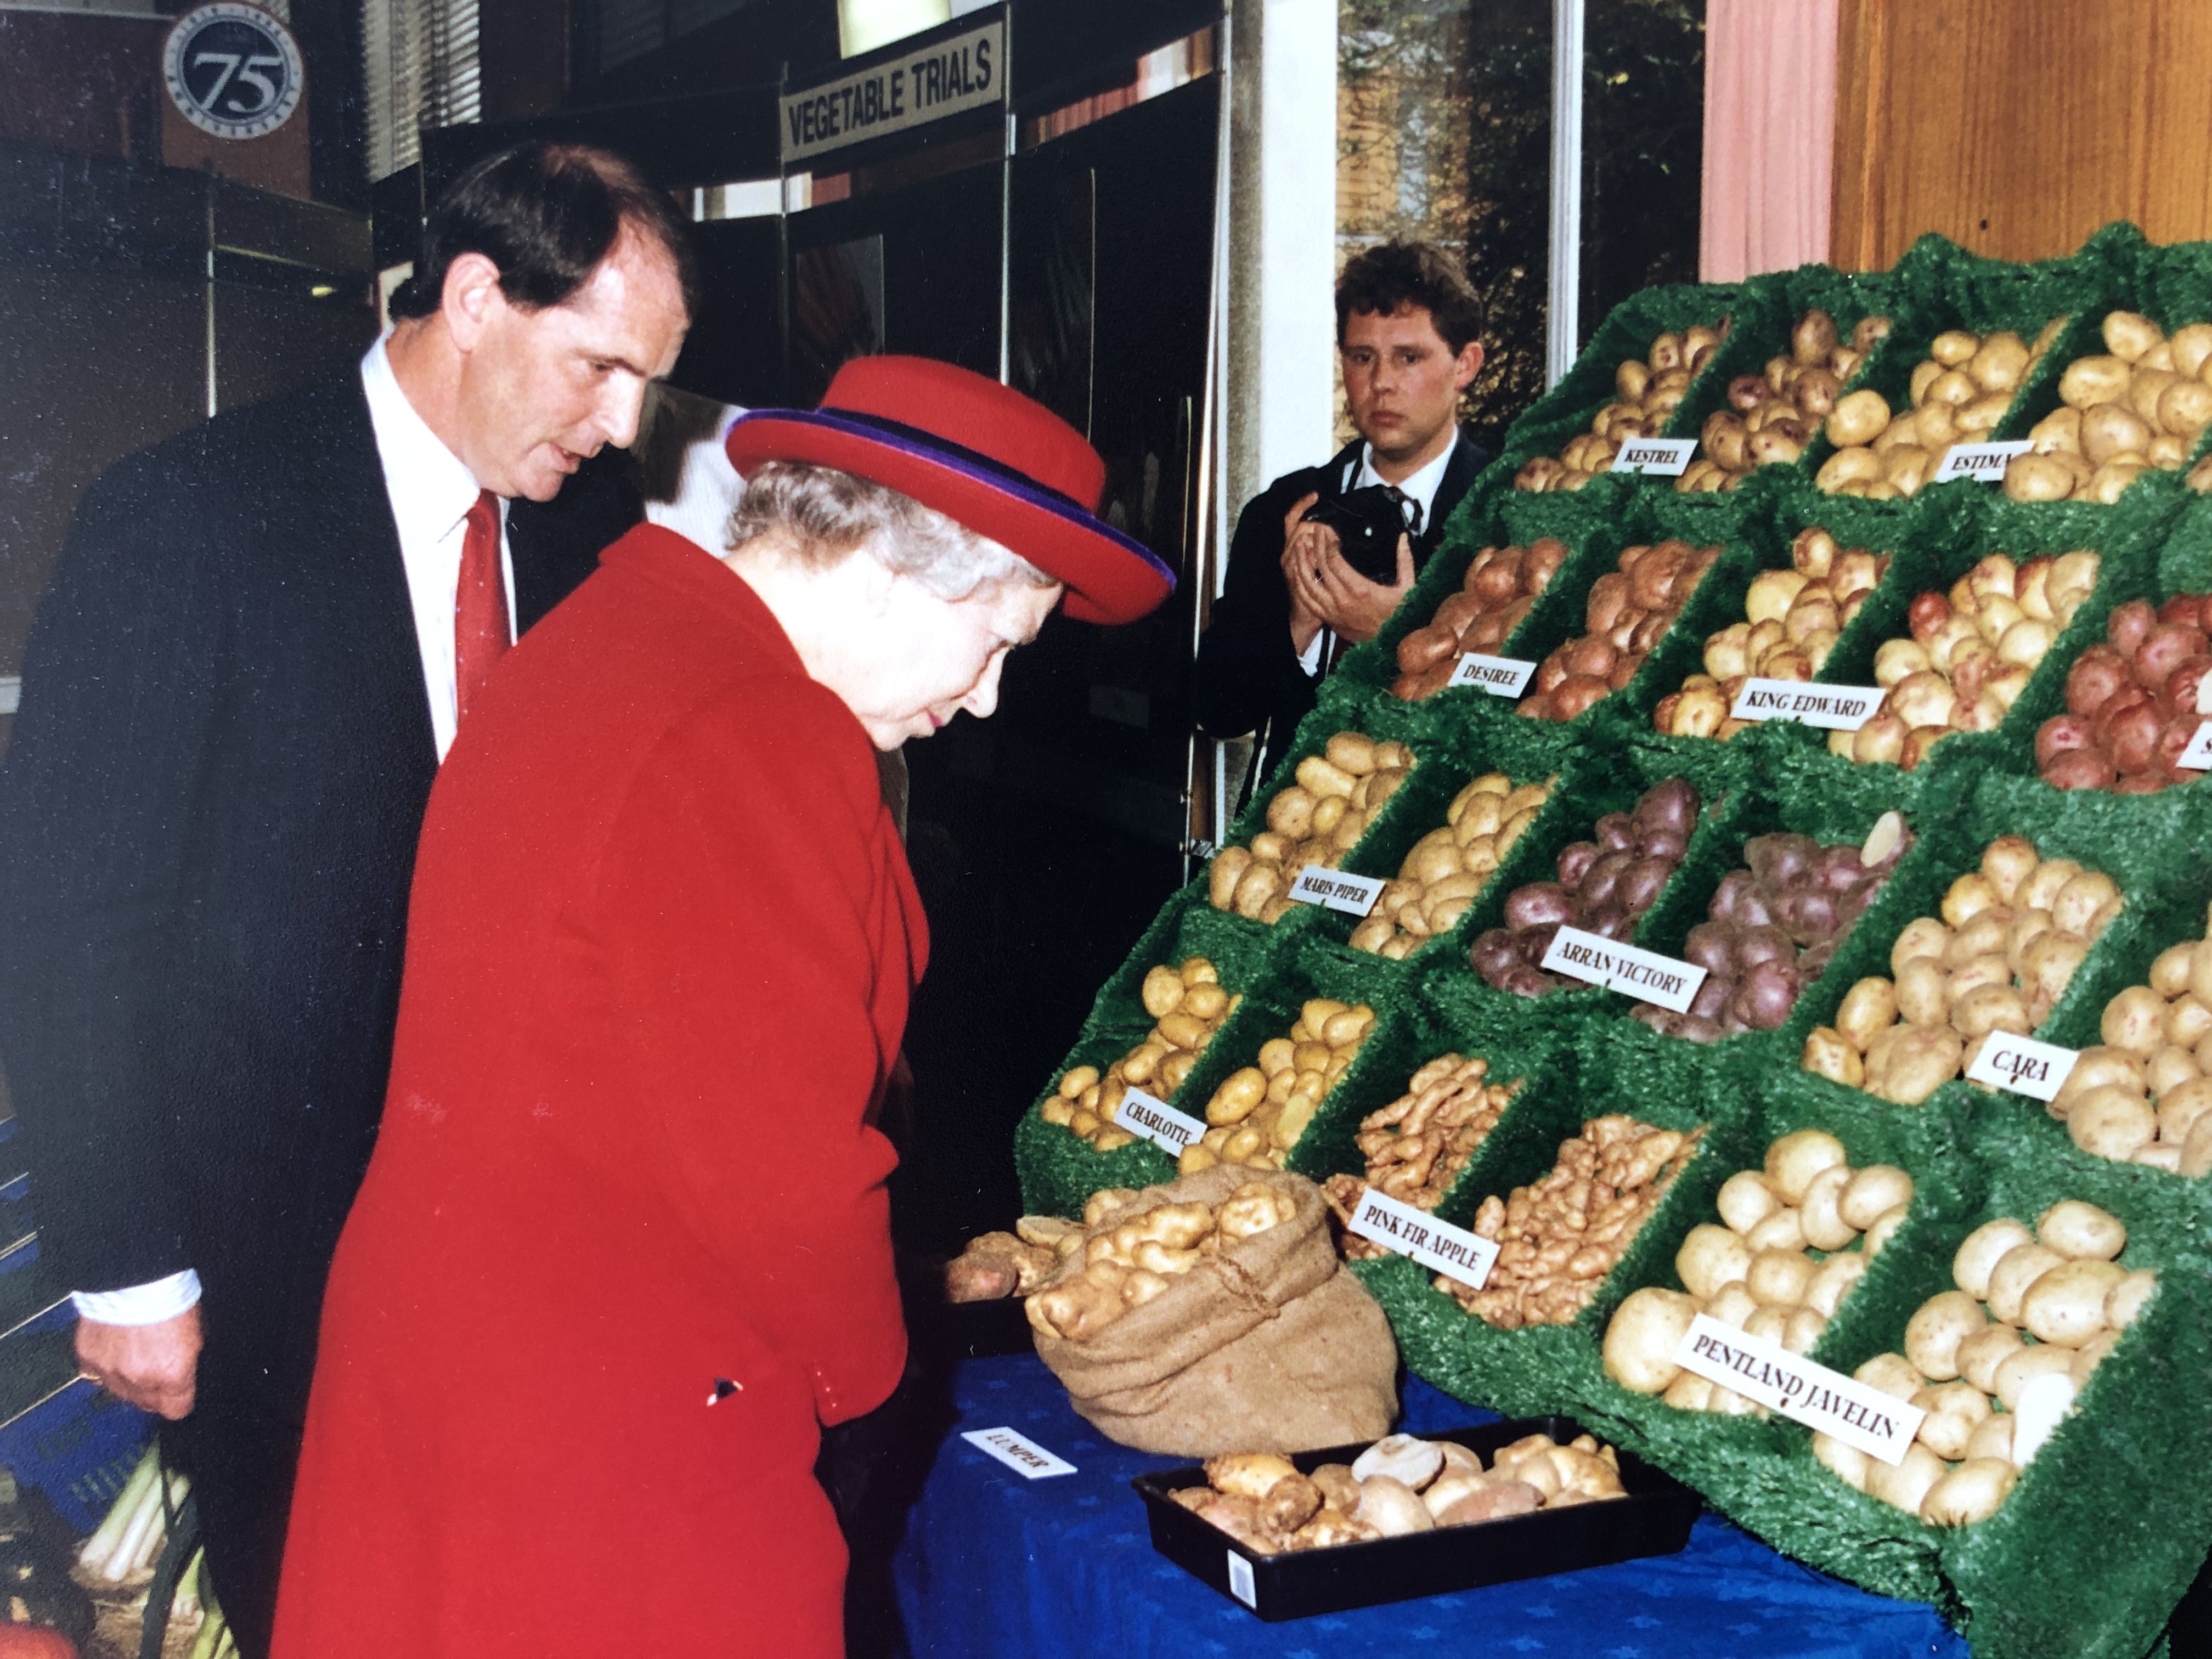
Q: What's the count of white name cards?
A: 12